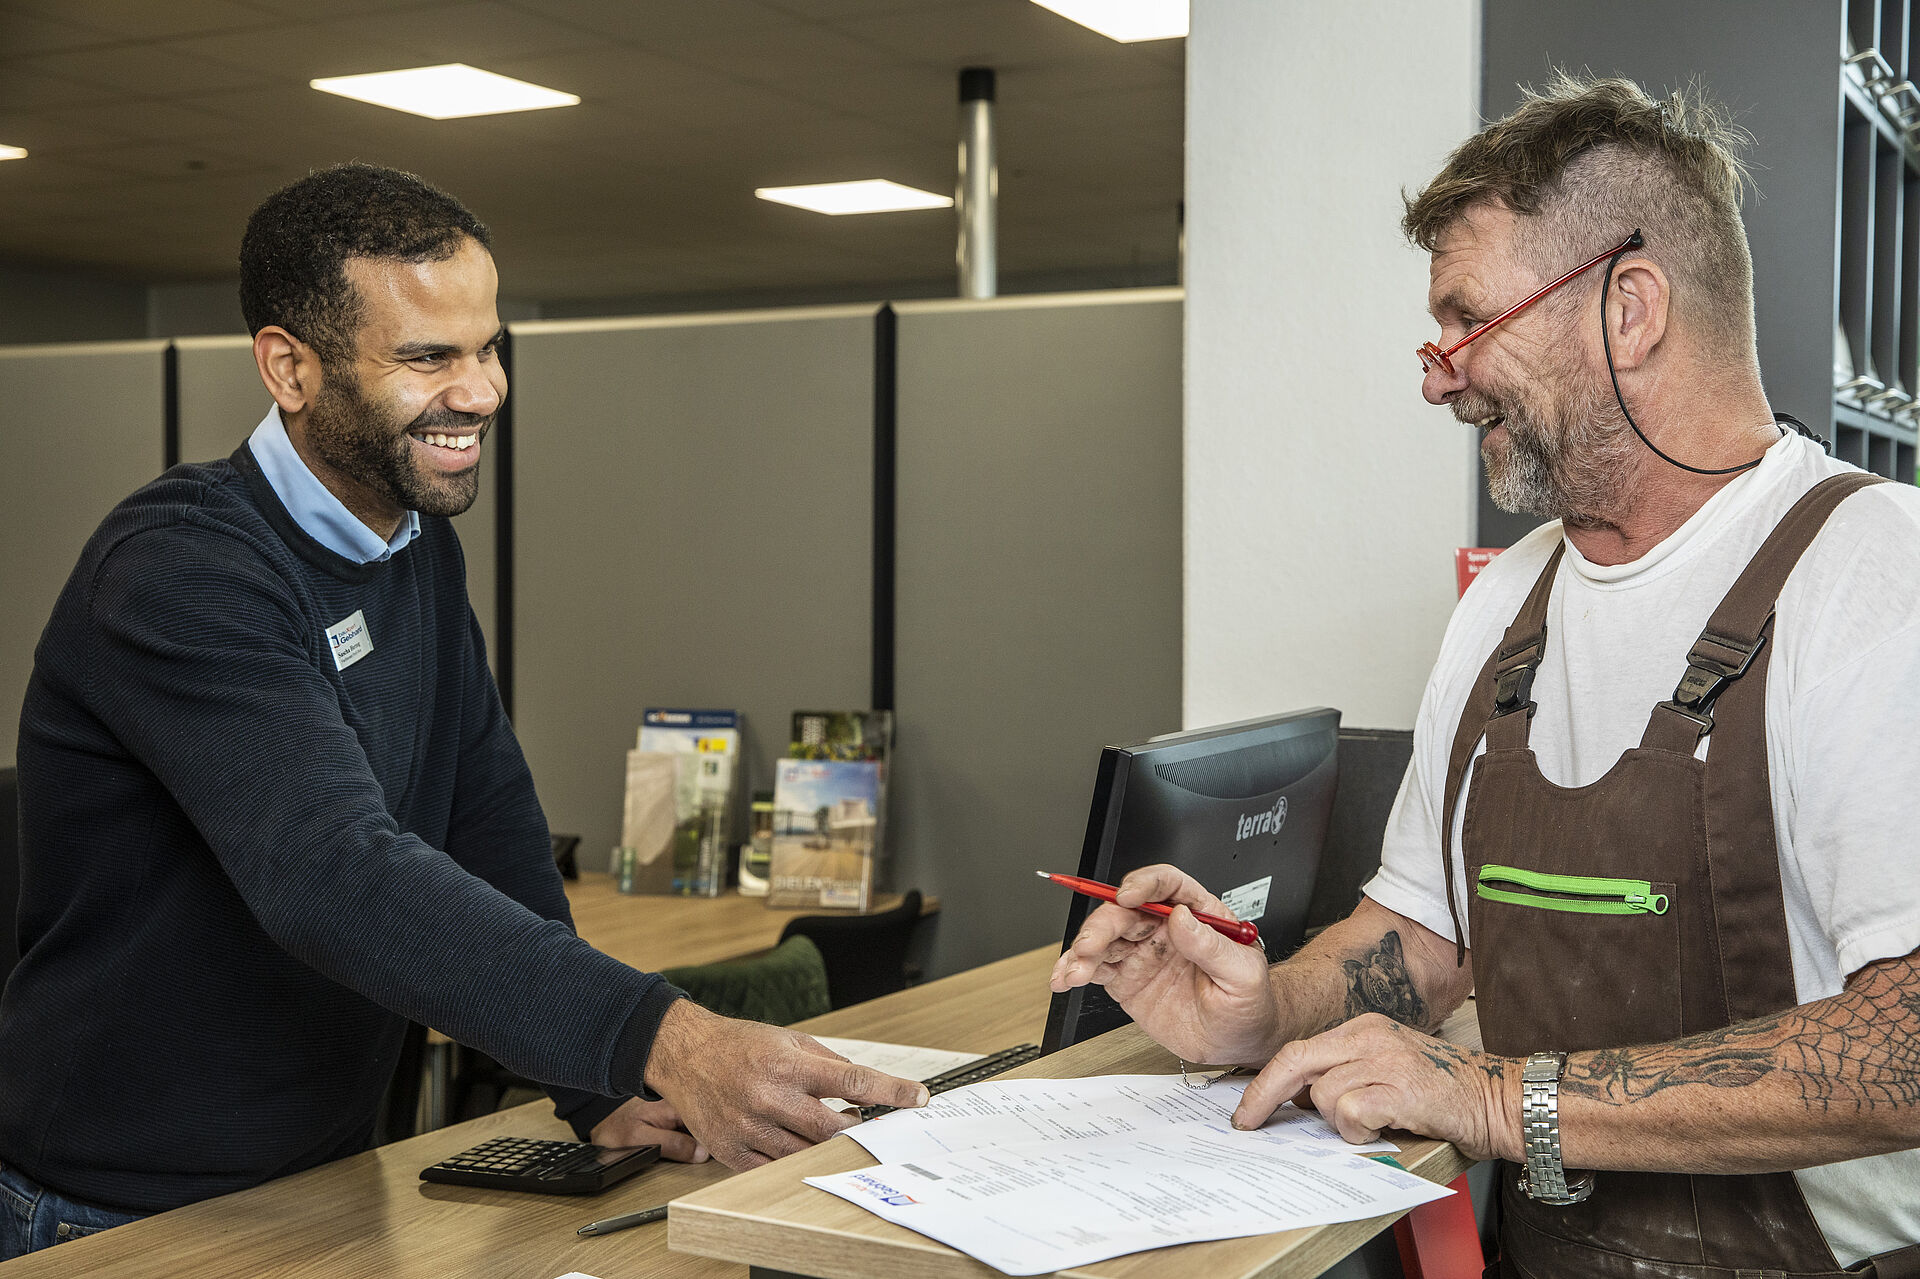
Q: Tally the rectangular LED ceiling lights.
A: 4